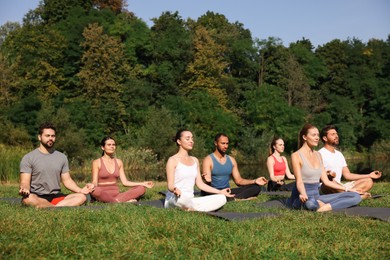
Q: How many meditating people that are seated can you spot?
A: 7